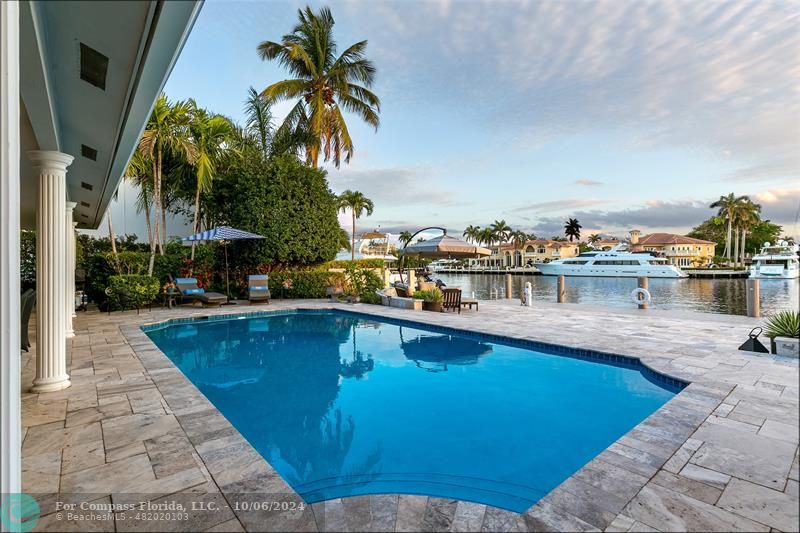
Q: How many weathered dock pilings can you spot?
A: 4